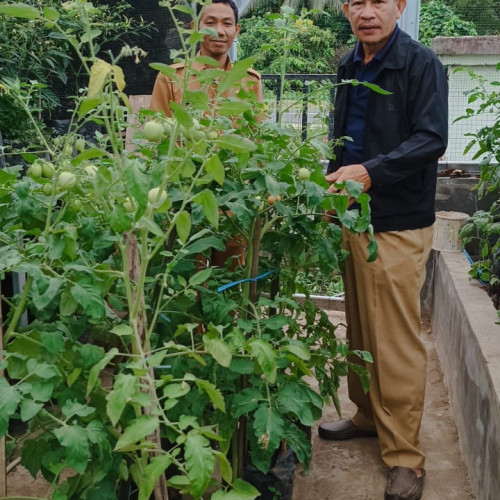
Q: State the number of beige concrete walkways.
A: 1